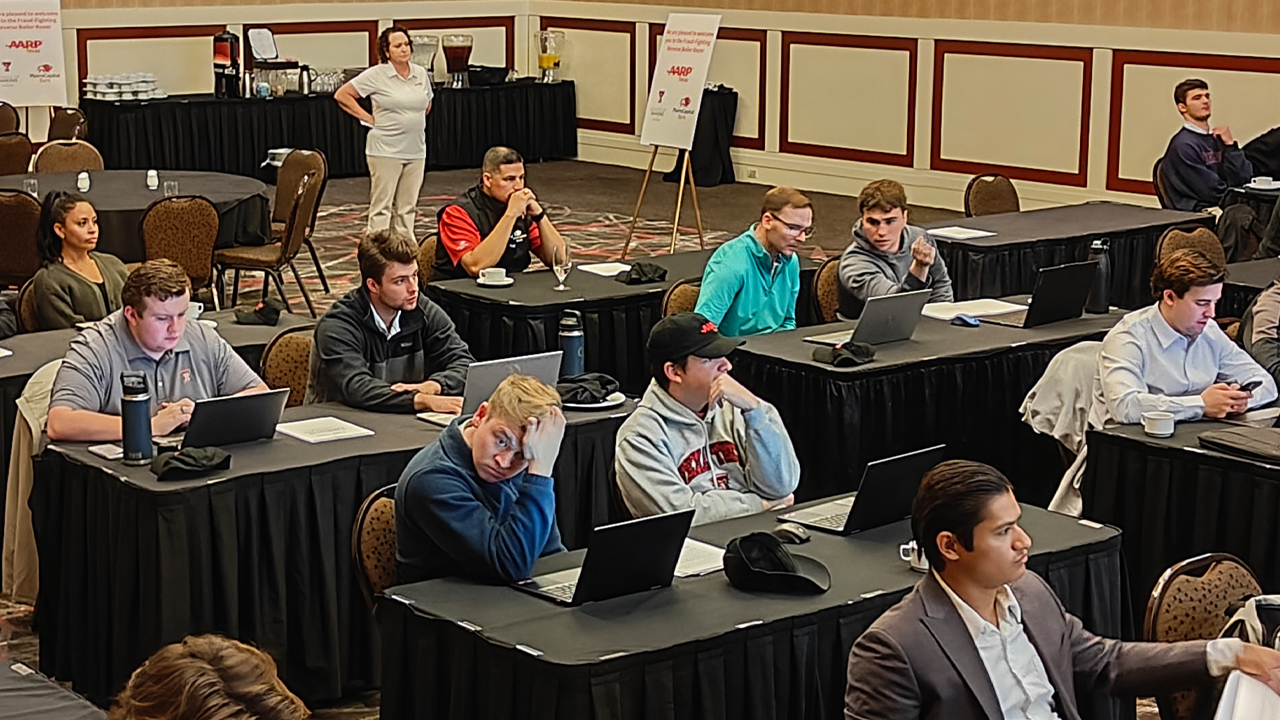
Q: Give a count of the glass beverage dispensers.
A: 3